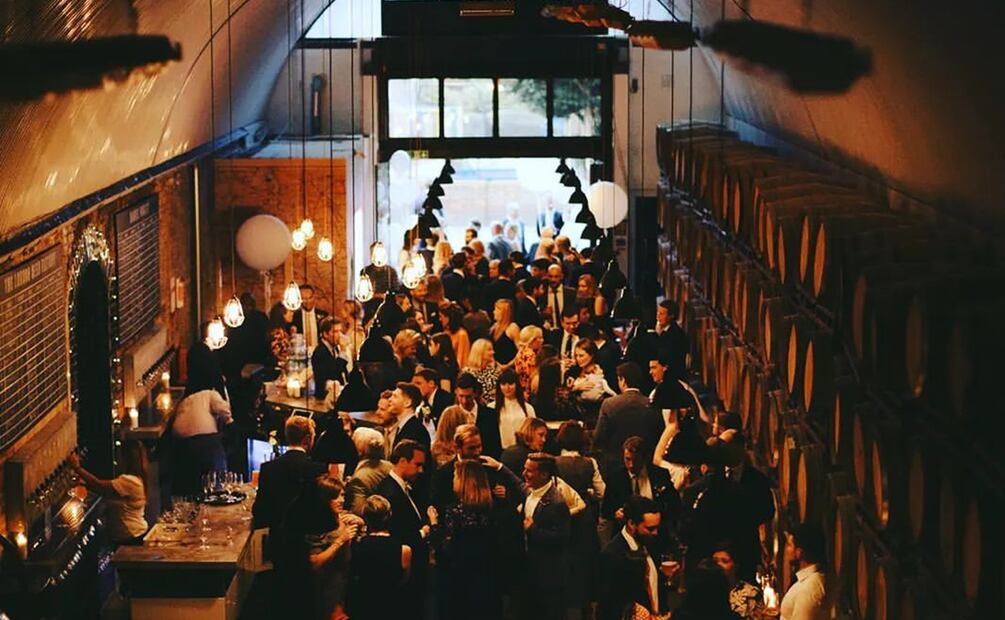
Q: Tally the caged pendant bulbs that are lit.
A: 10